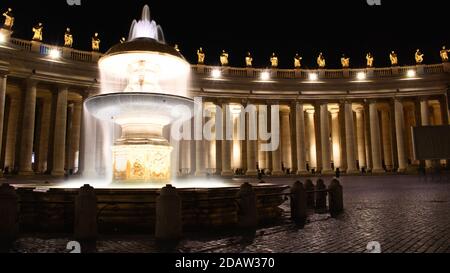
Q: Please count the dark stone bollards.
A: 8